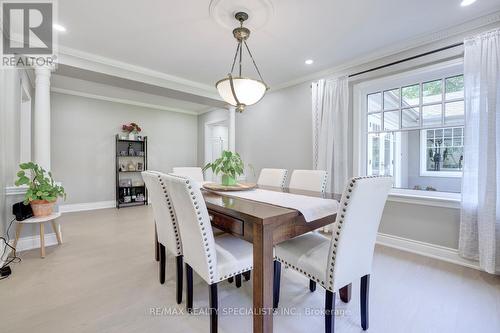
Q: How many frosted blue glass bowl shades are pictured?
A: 0